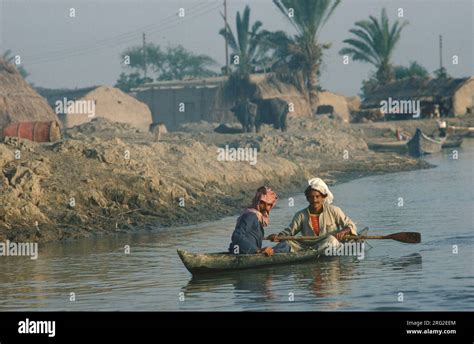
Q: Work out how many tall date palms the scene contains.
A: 3